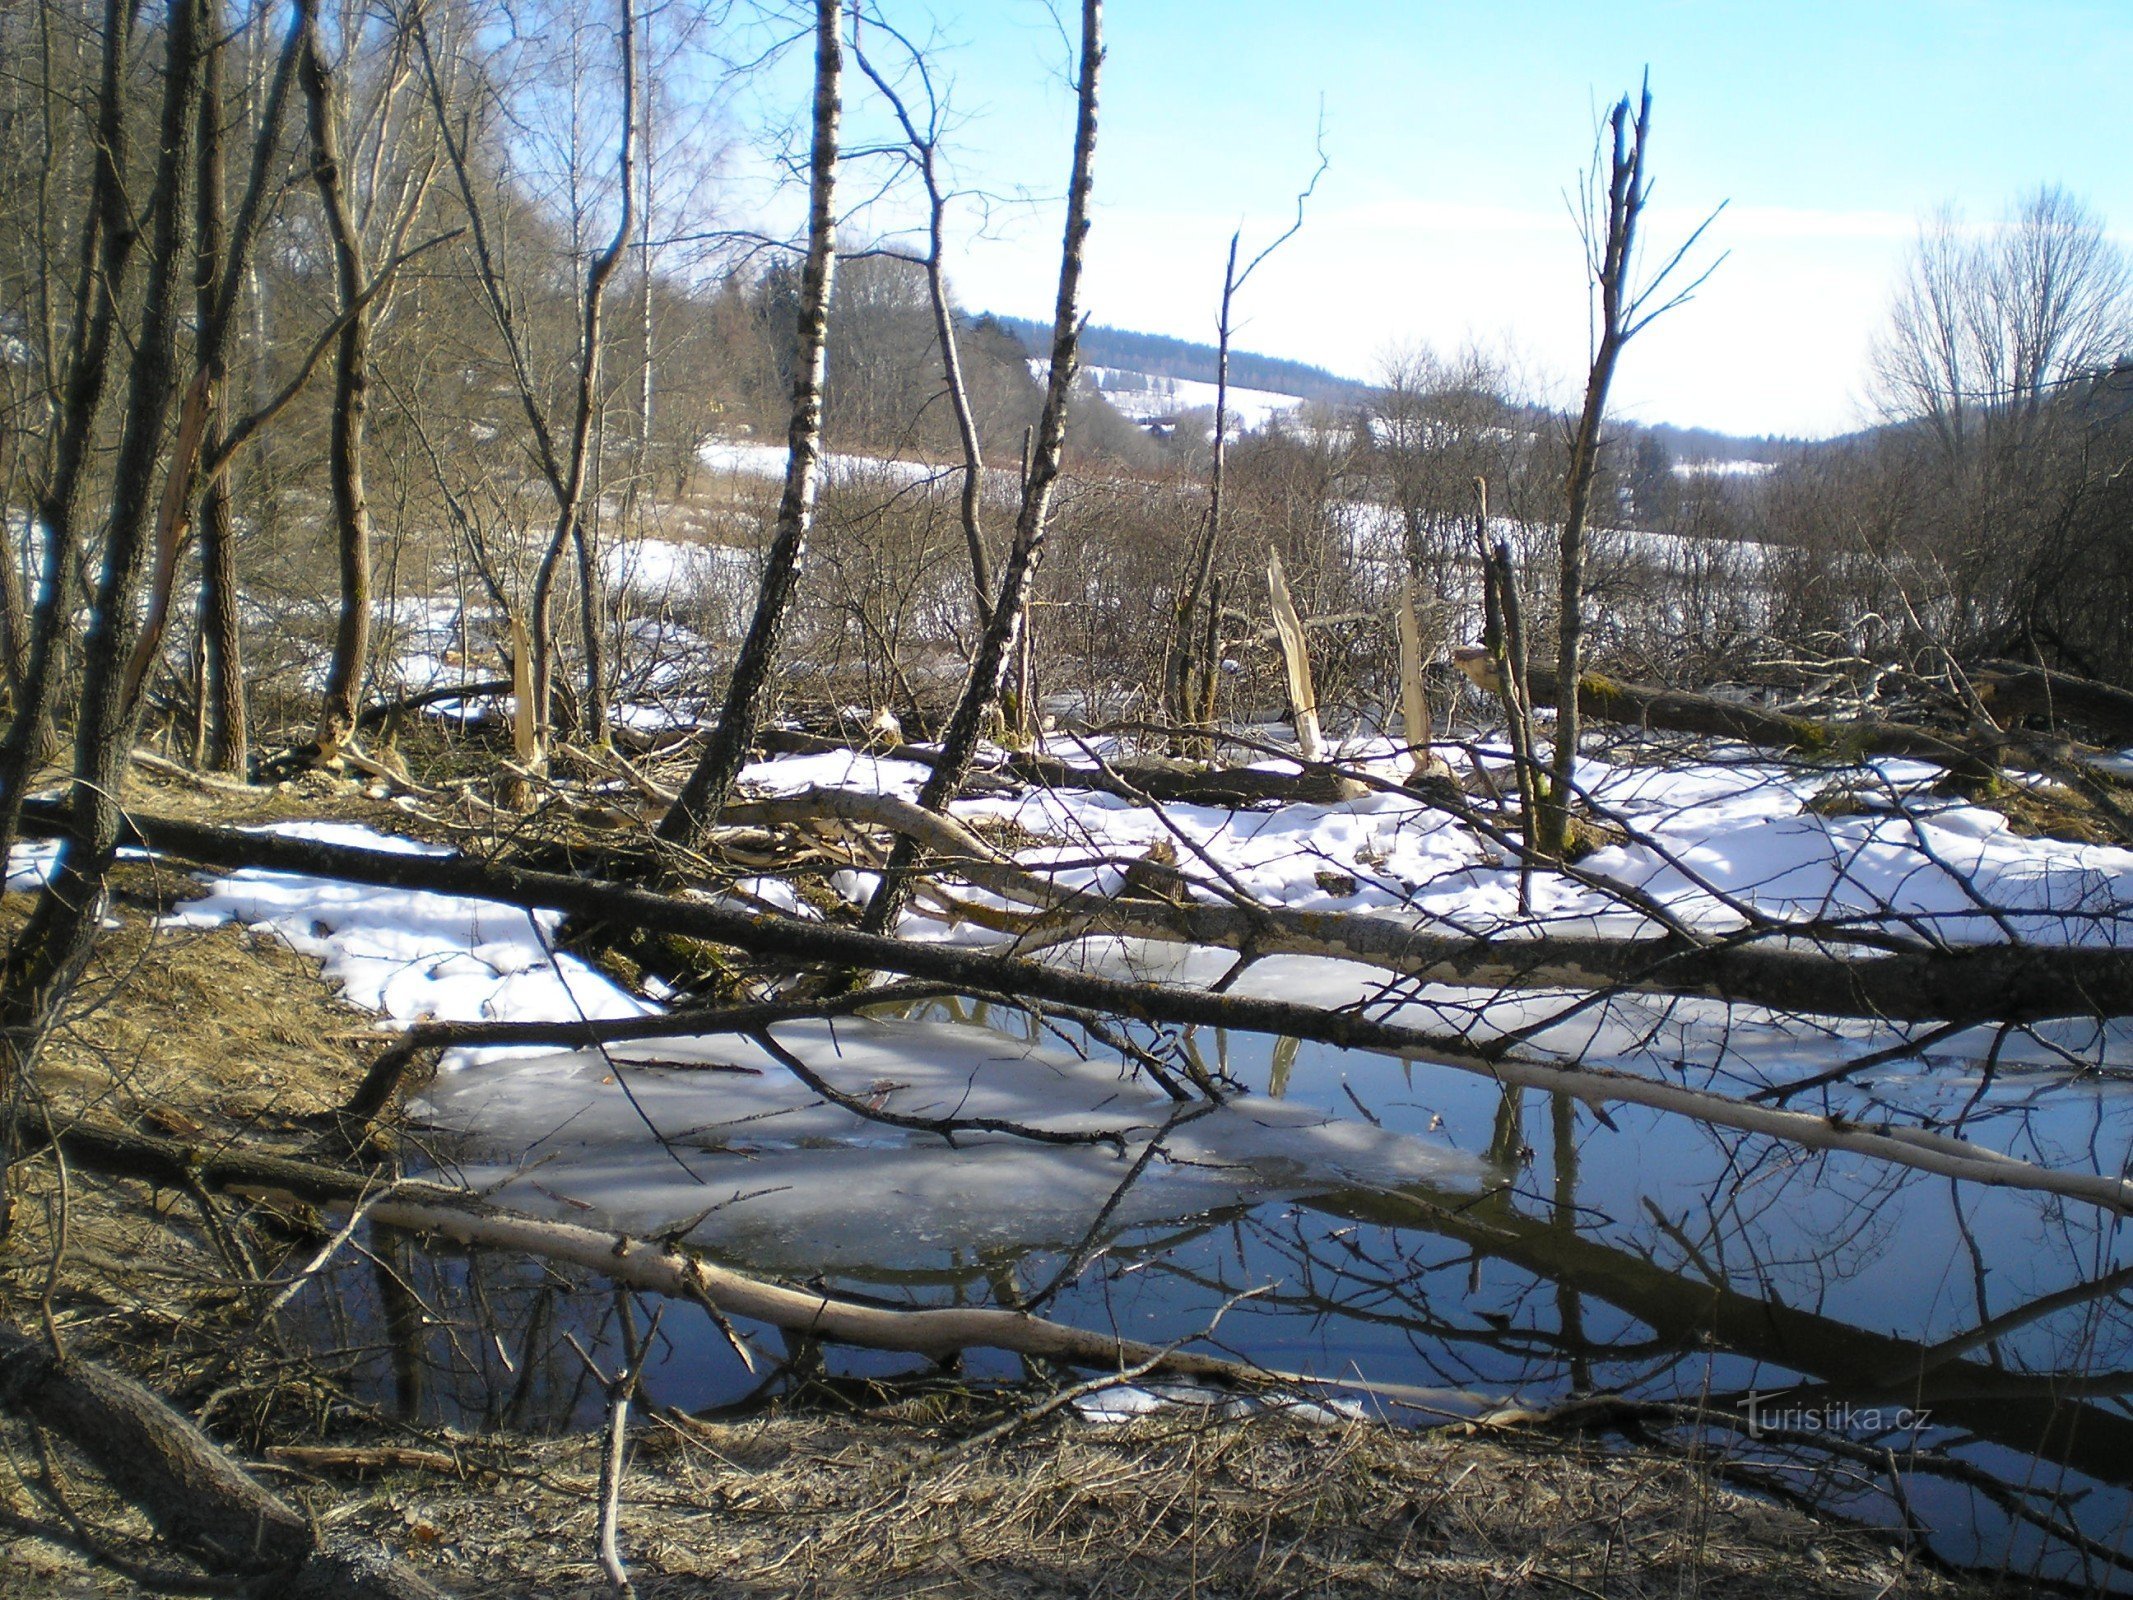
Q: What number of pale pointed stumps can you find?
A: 3